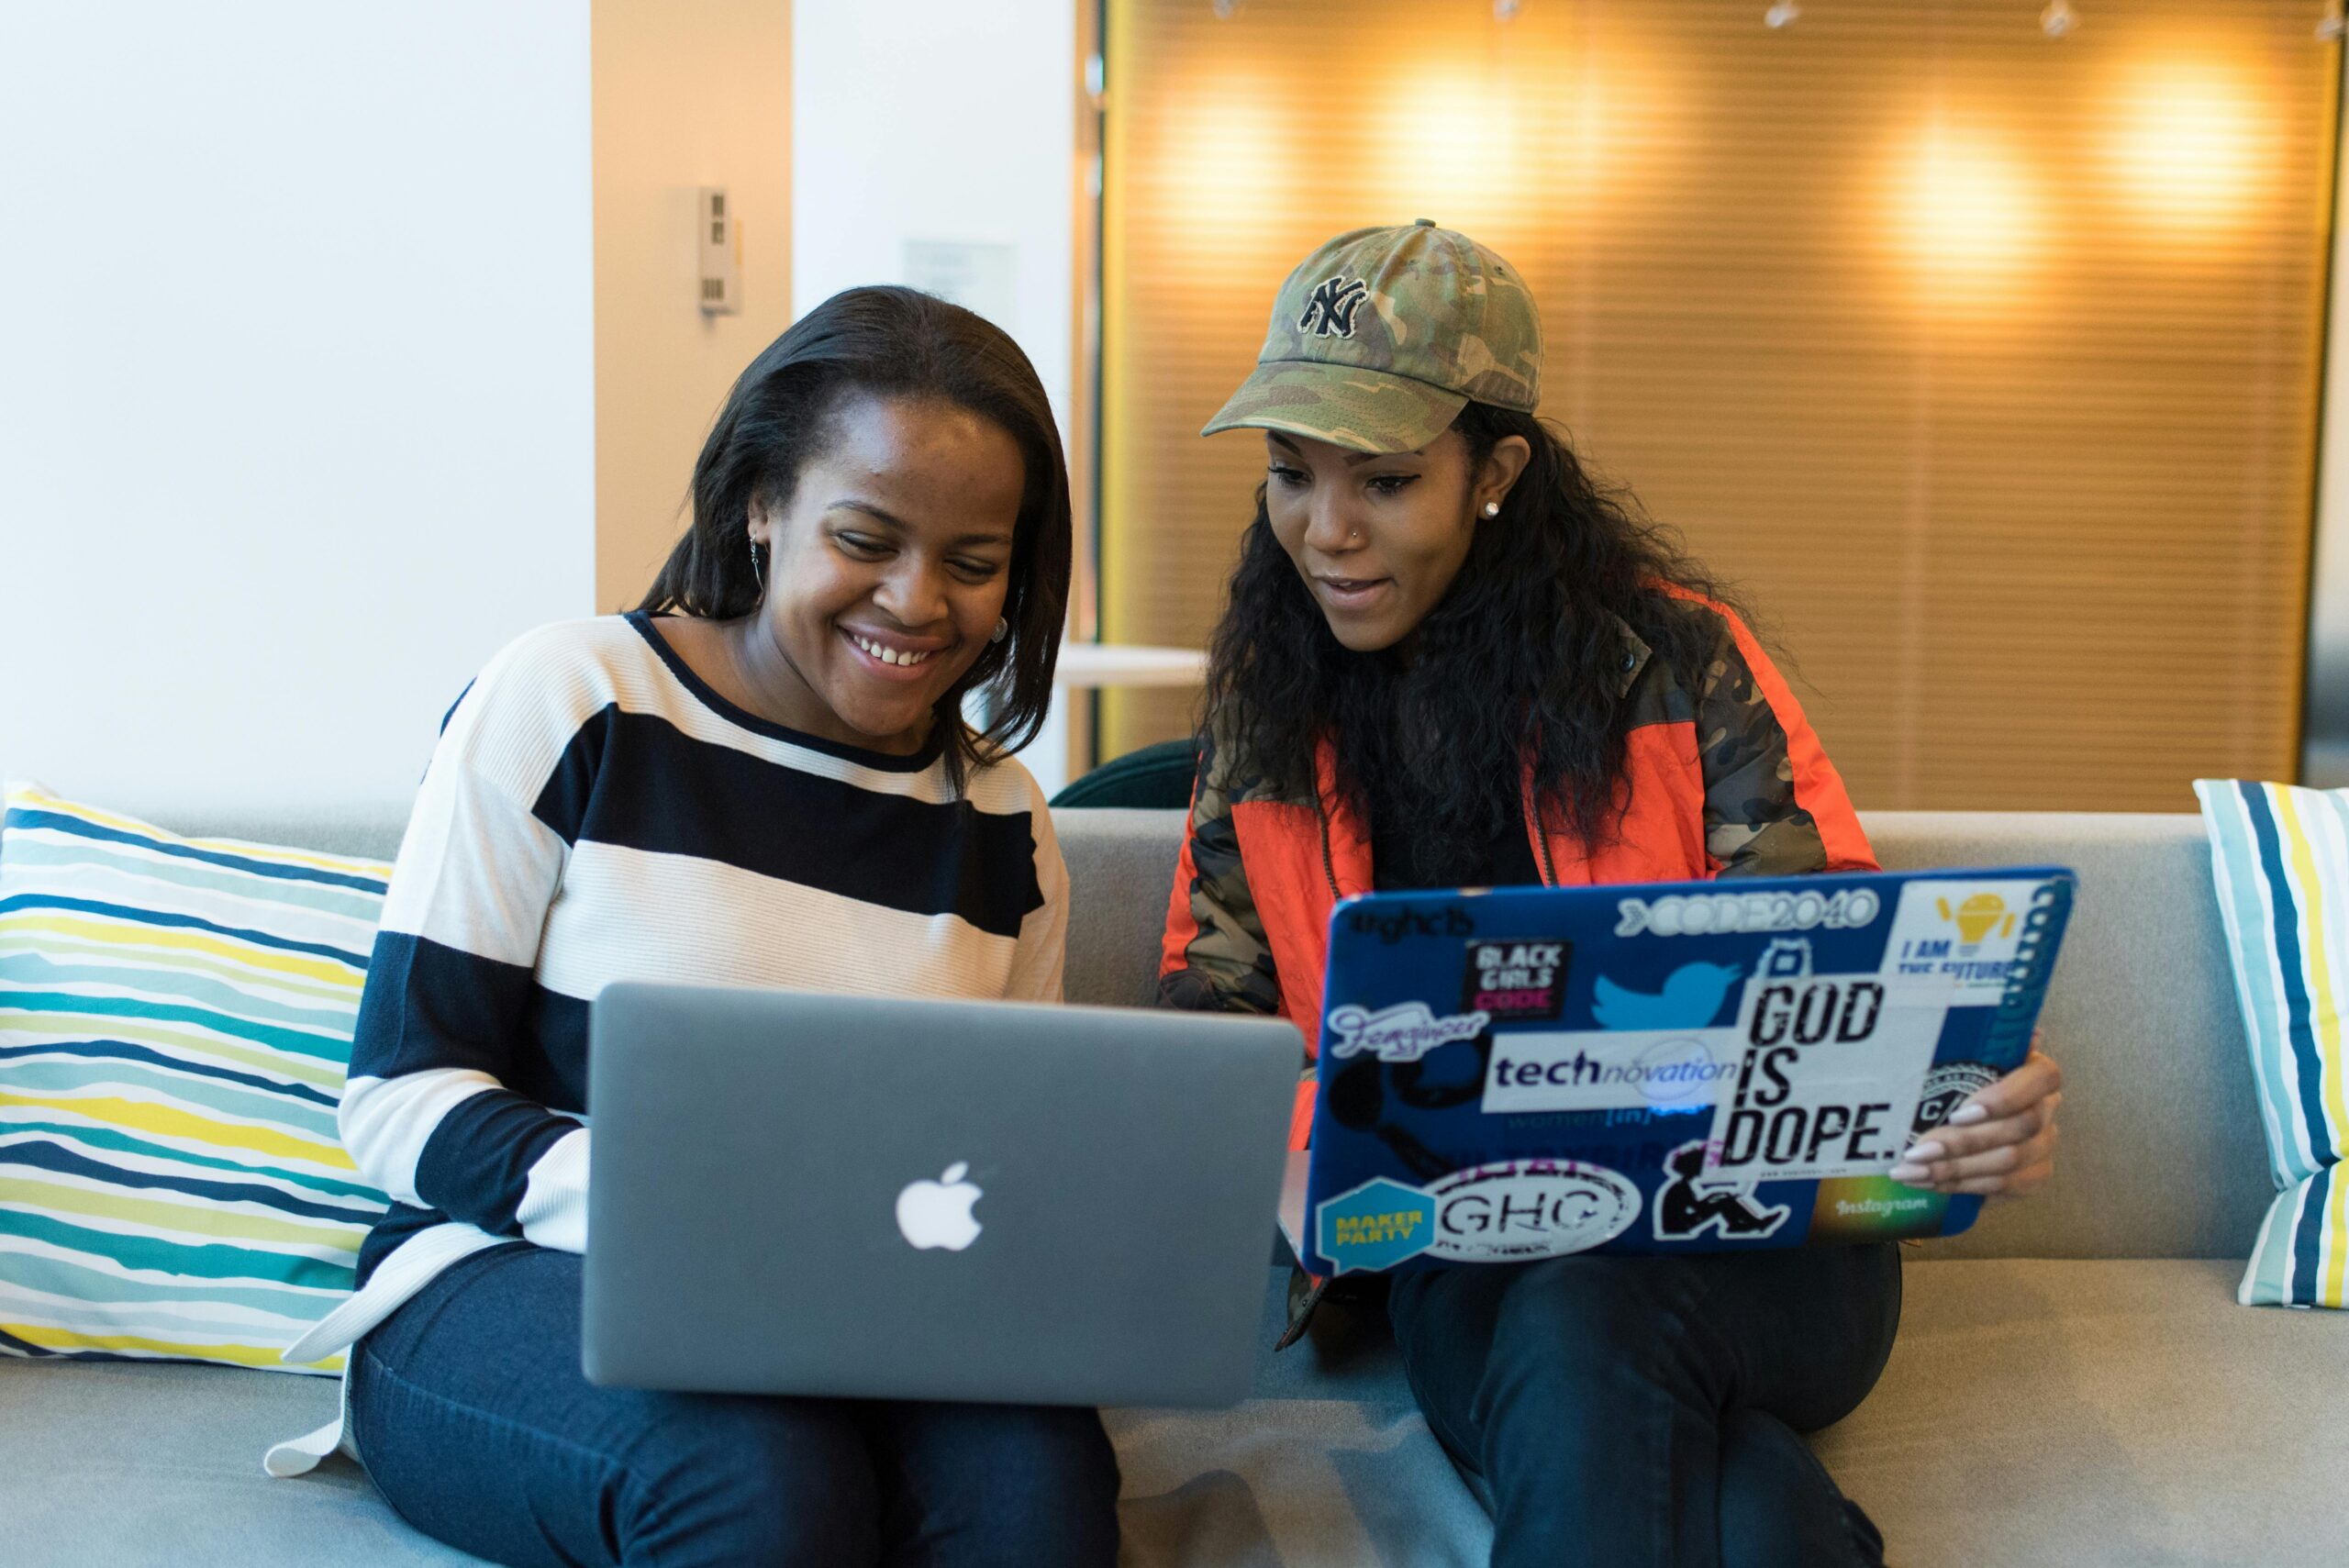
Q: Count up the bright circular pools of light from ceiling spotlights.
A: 4